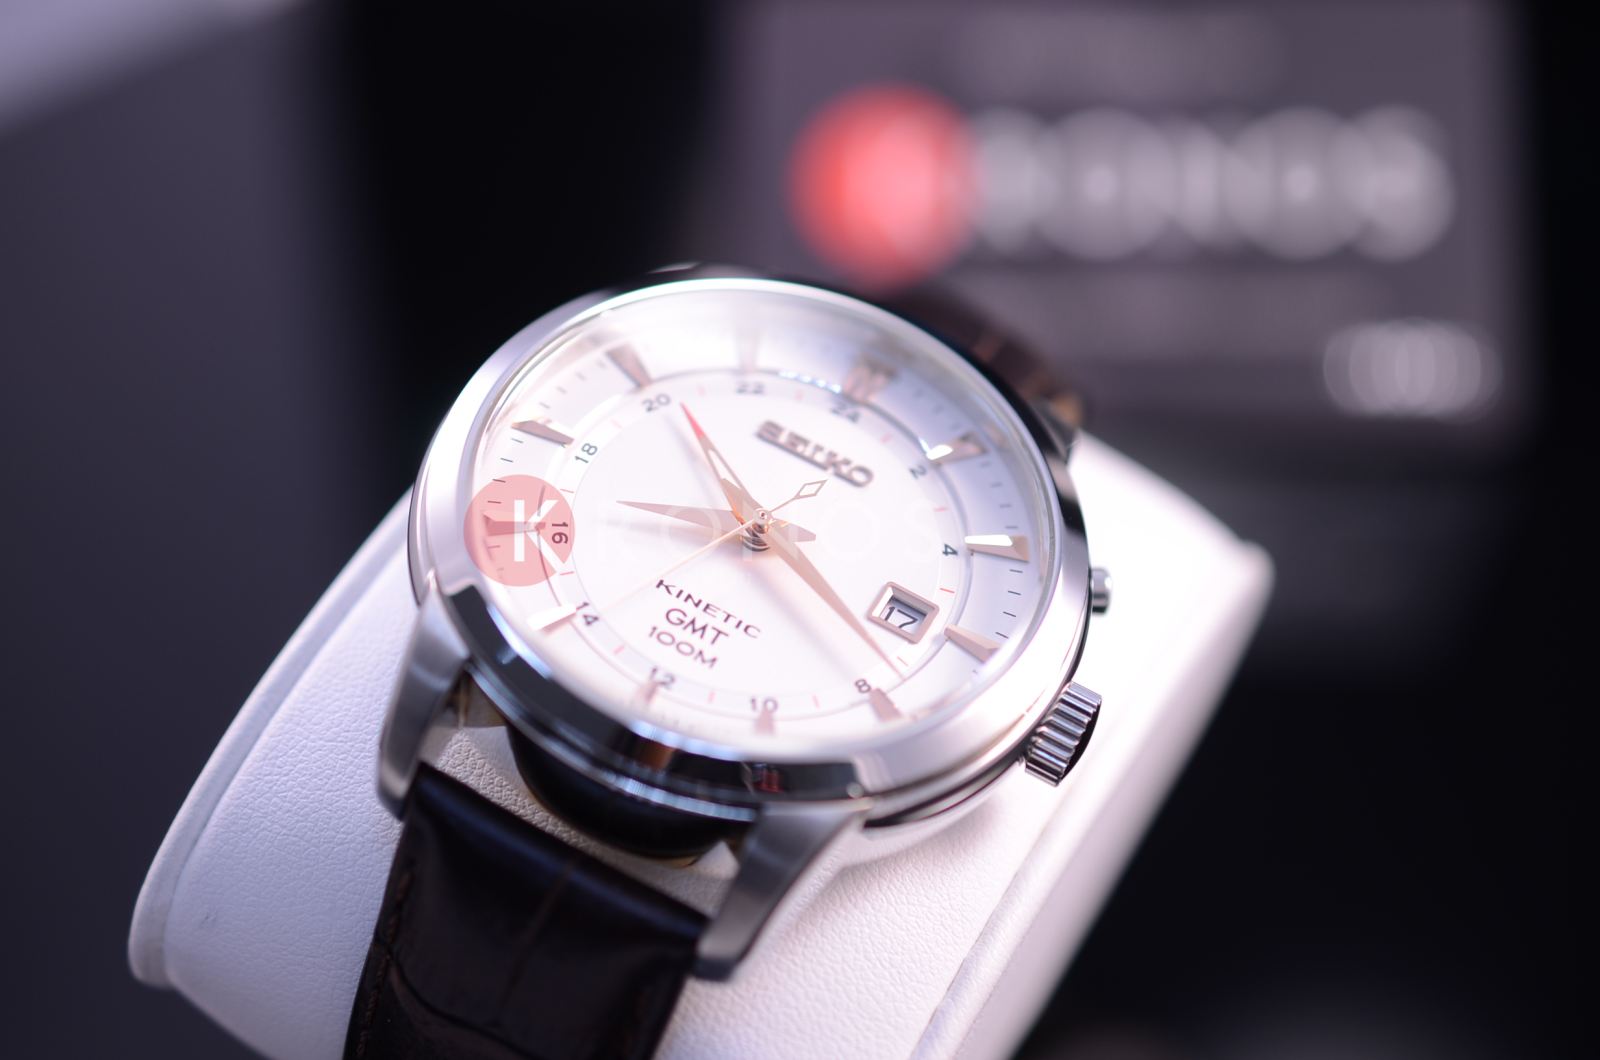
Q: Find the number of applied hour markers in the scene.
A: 12